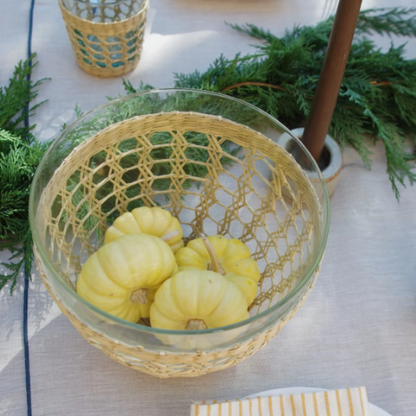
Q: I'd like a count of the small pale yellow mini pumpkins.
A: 4